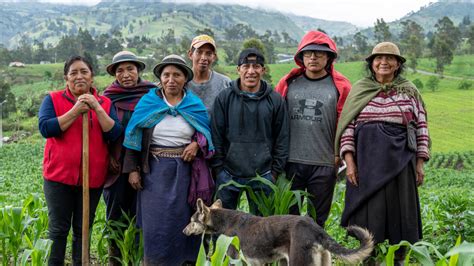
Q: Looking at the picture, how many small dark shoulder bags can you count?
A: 1